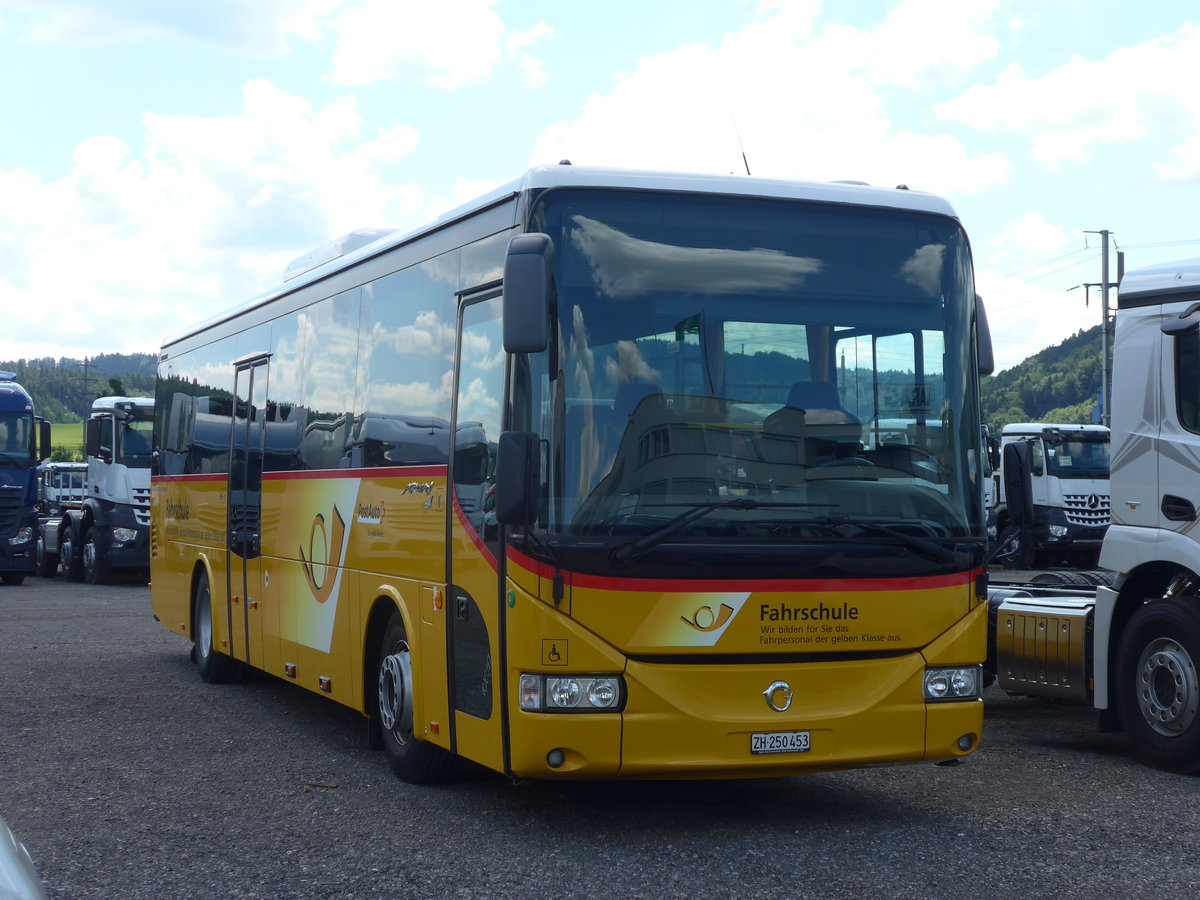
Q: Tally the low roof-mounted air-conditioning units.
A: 1